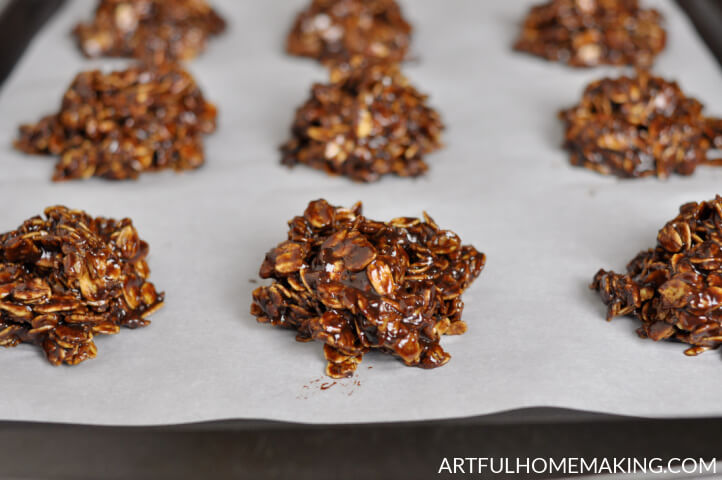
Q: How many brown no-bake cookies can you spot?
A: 9